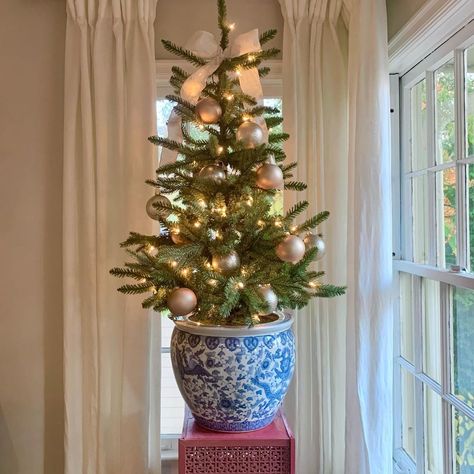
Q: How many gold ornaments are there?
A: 11